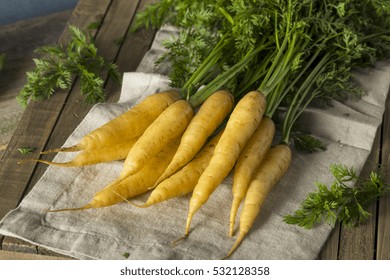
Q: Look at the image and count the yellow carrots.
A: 9